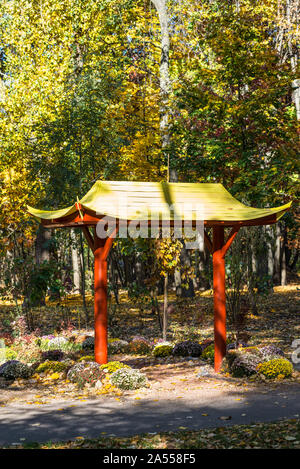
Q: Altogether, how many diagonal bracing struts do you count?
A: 4